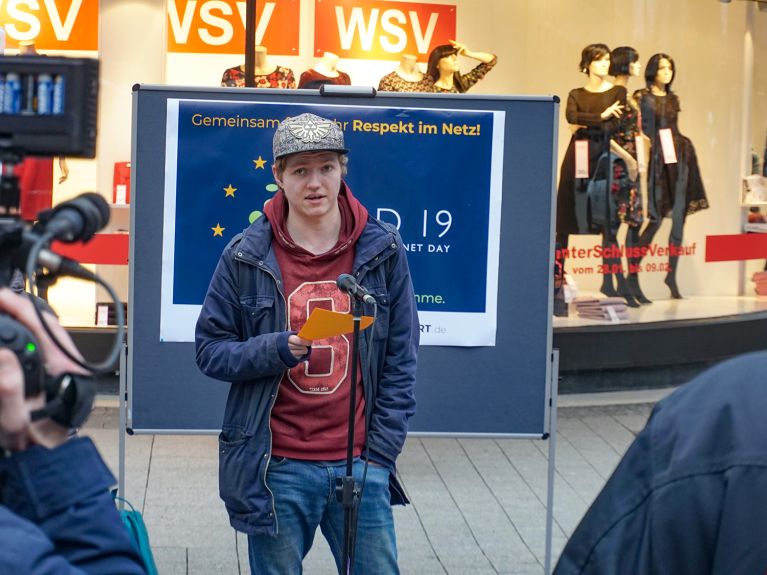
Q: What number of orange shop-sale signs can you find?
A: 3